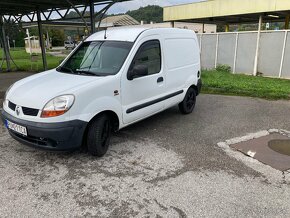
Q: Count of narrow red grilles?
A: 0